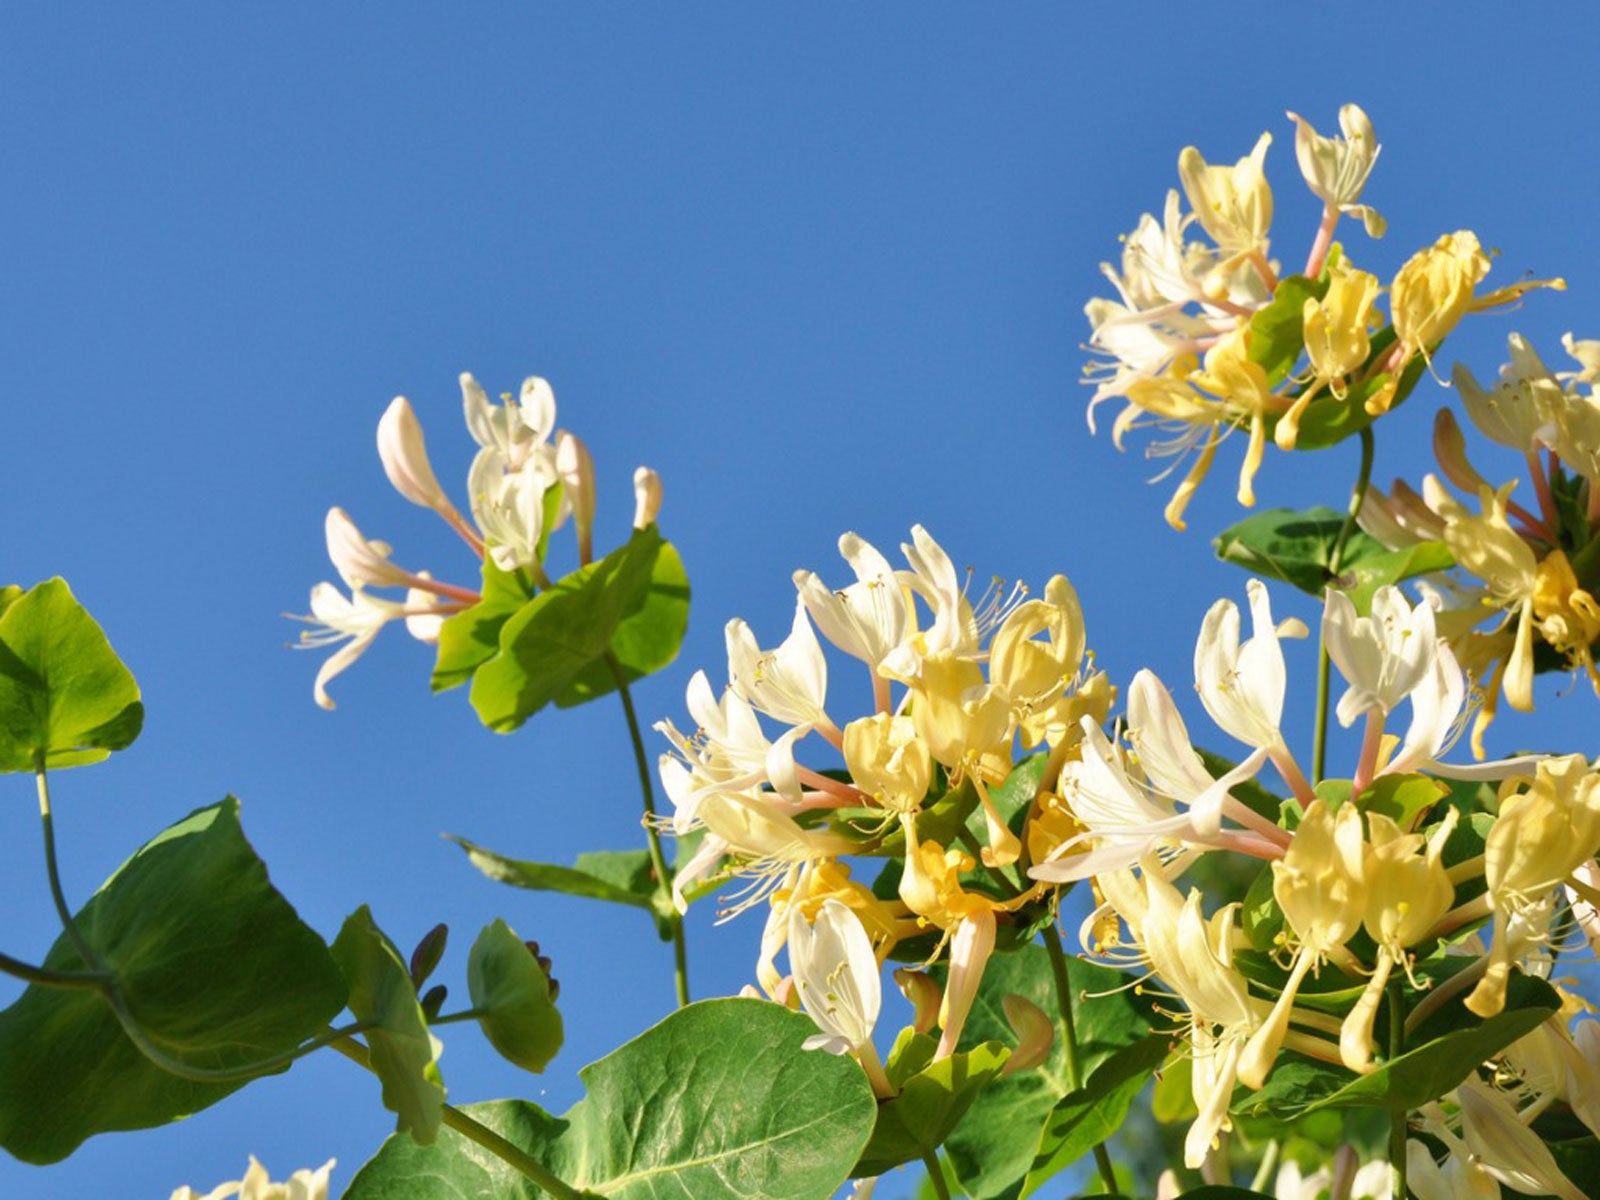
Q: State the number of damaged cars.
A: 0